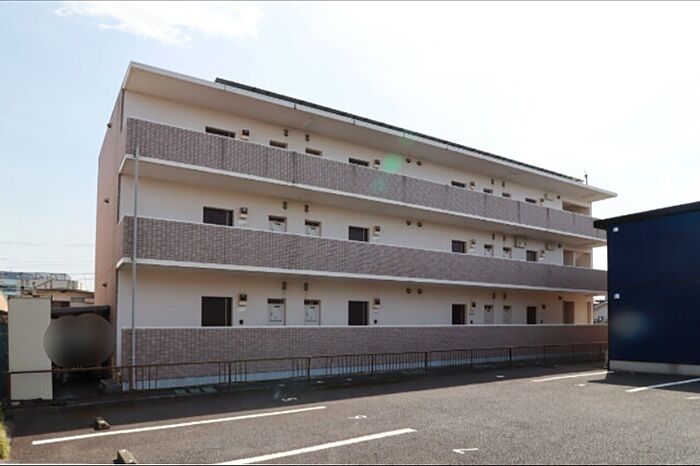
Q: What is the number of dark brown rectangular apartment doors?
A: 12